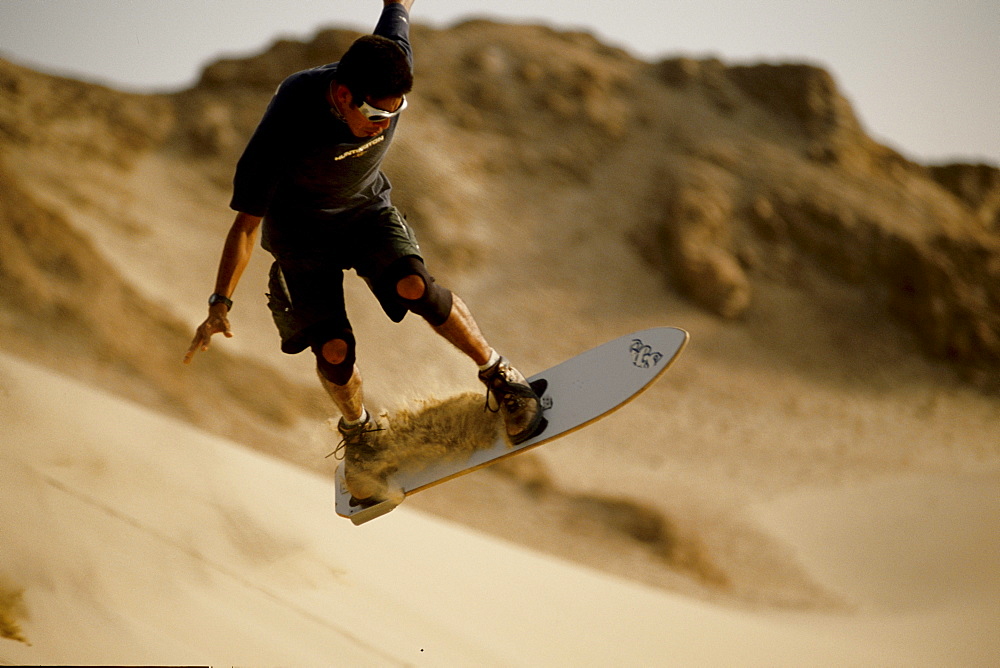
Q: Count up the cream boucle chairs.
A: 0